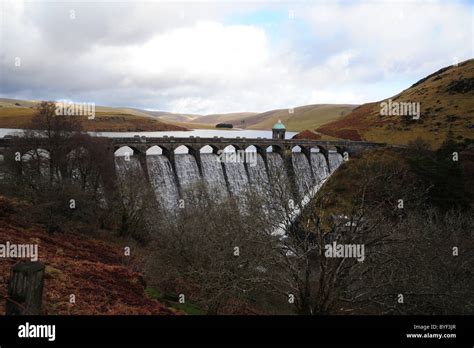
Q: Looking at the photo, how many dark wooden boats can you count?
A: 0